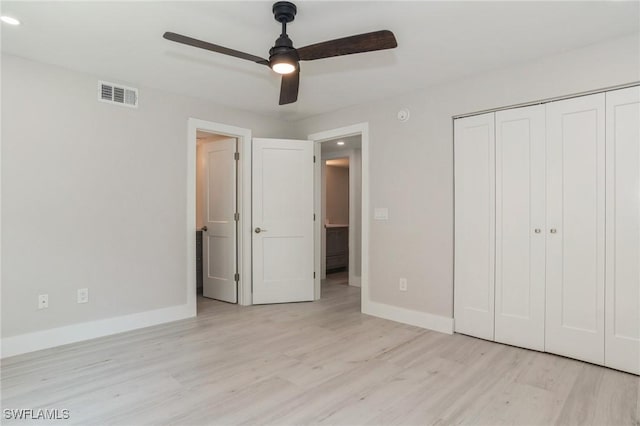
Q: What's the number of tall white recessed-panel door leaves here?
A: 6